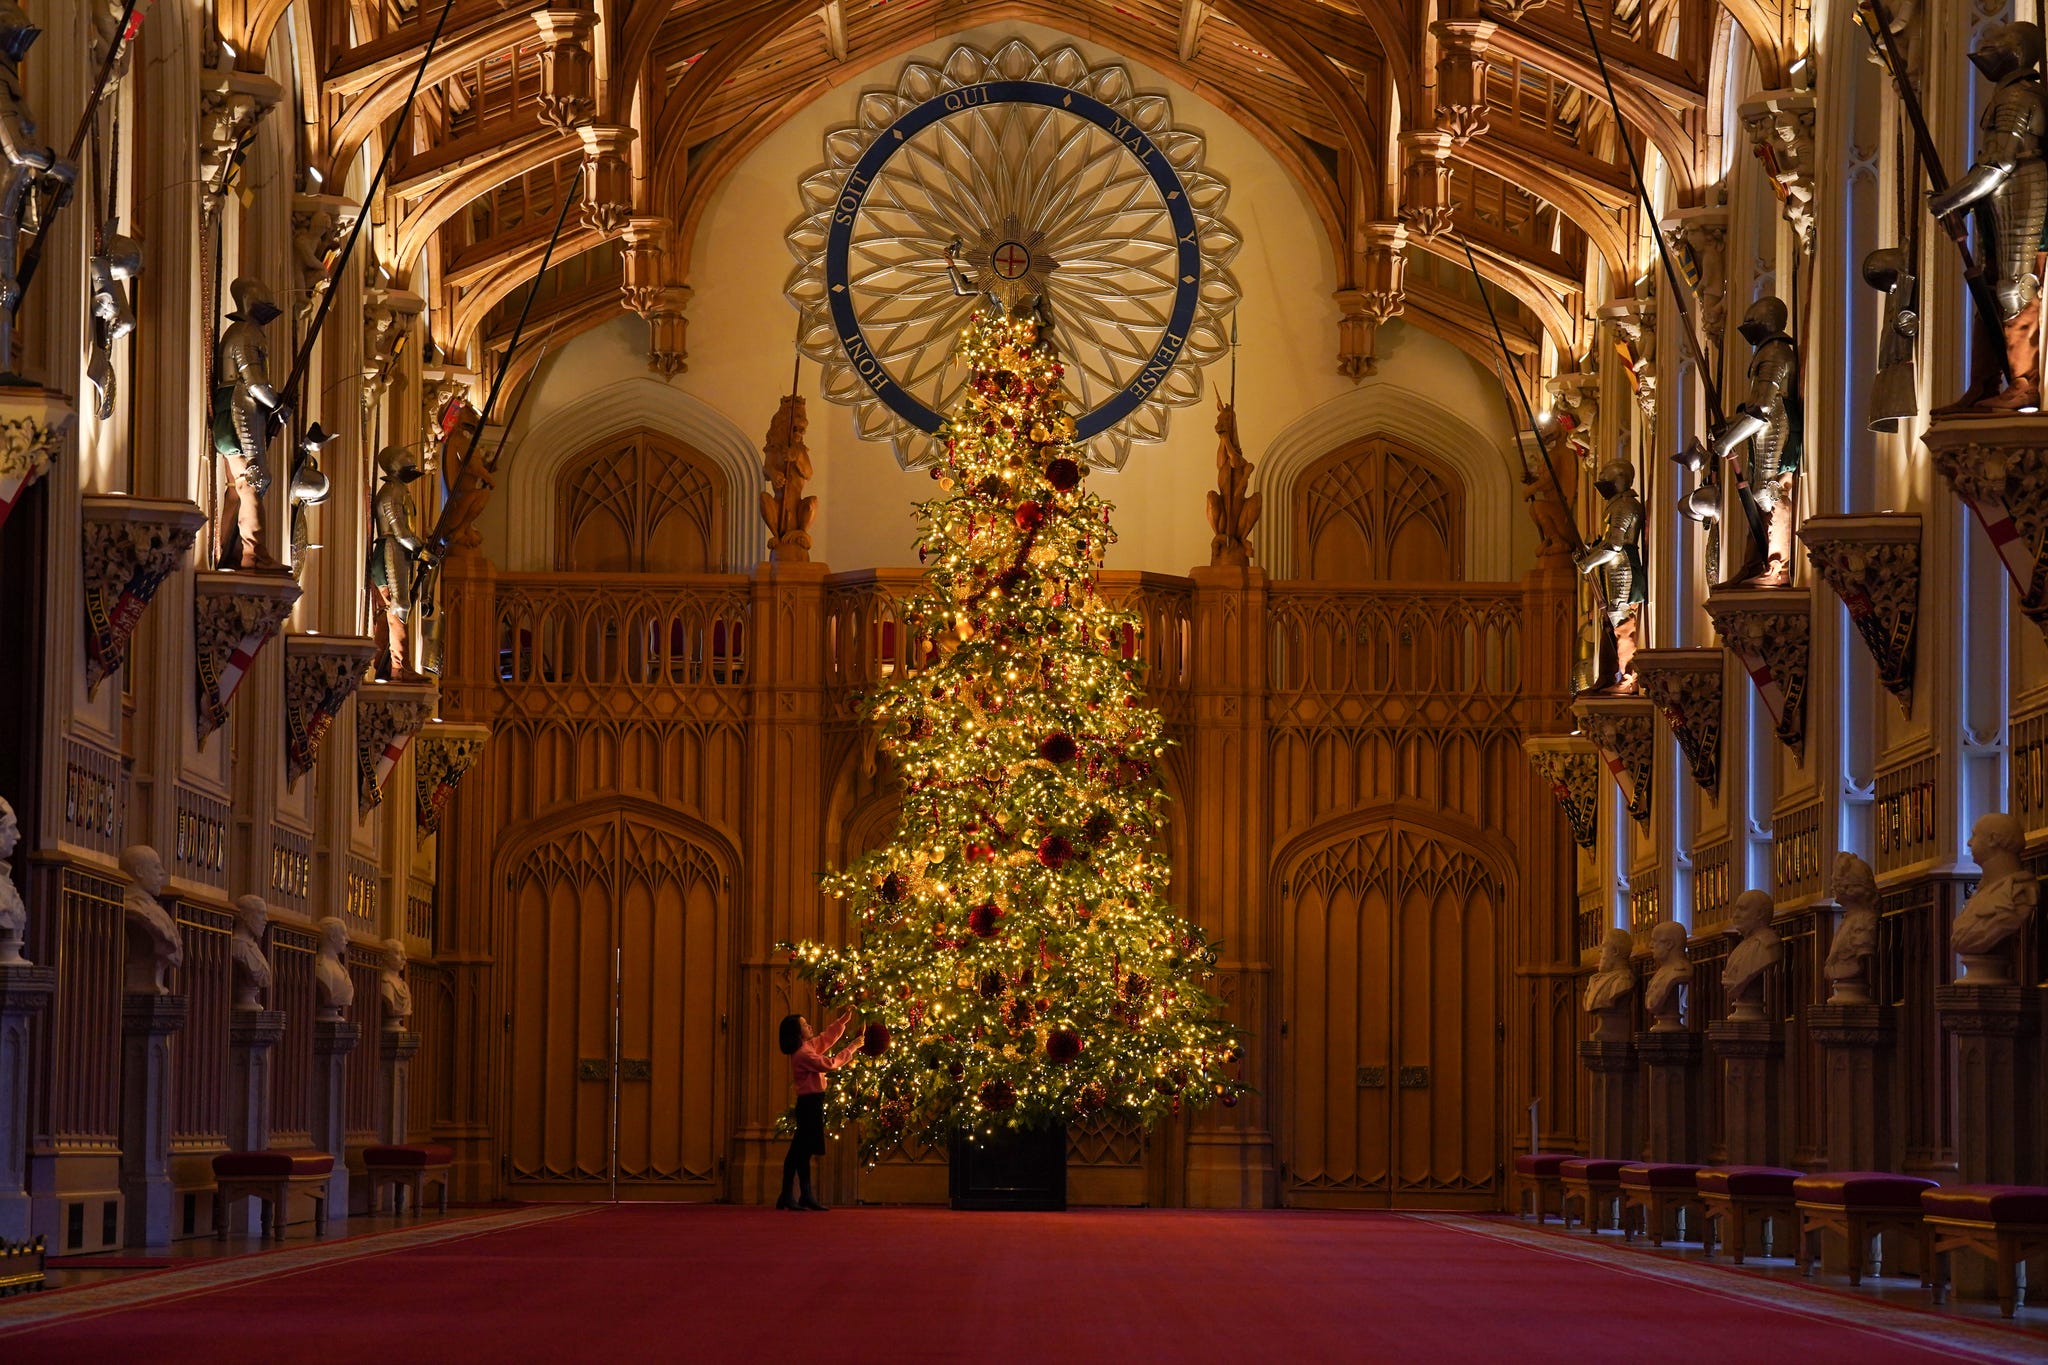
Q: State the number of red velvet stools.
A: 8